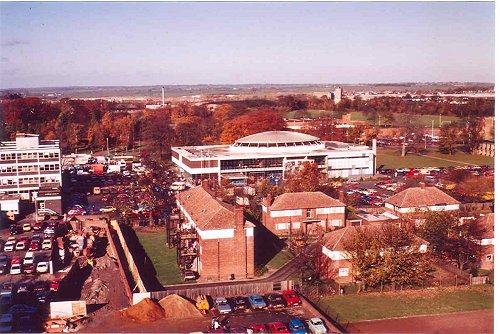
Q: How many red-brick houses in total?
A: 5